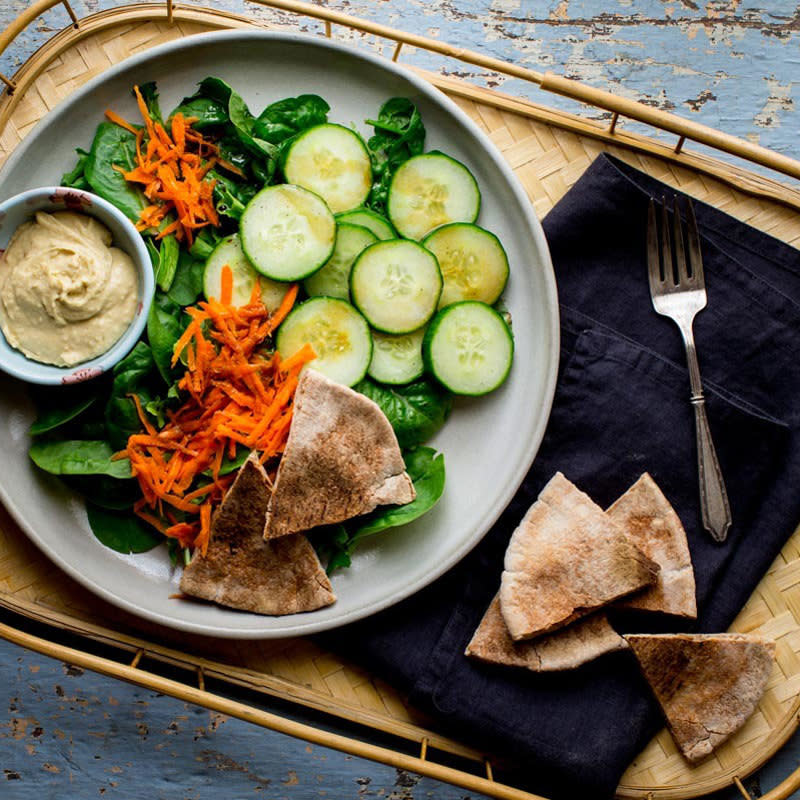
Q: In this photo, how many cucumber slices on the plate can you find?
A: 11